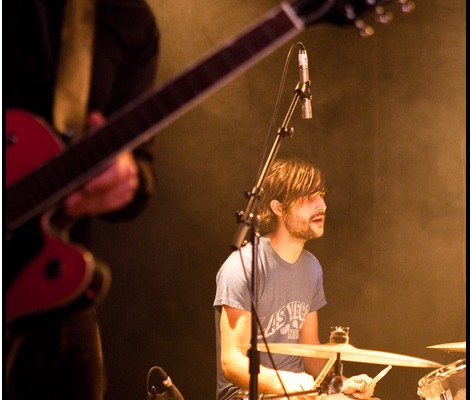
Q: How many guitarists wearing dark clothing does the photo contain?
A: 1